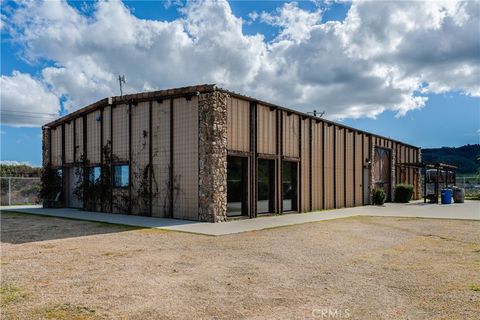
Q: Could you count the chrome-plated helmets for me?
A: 0